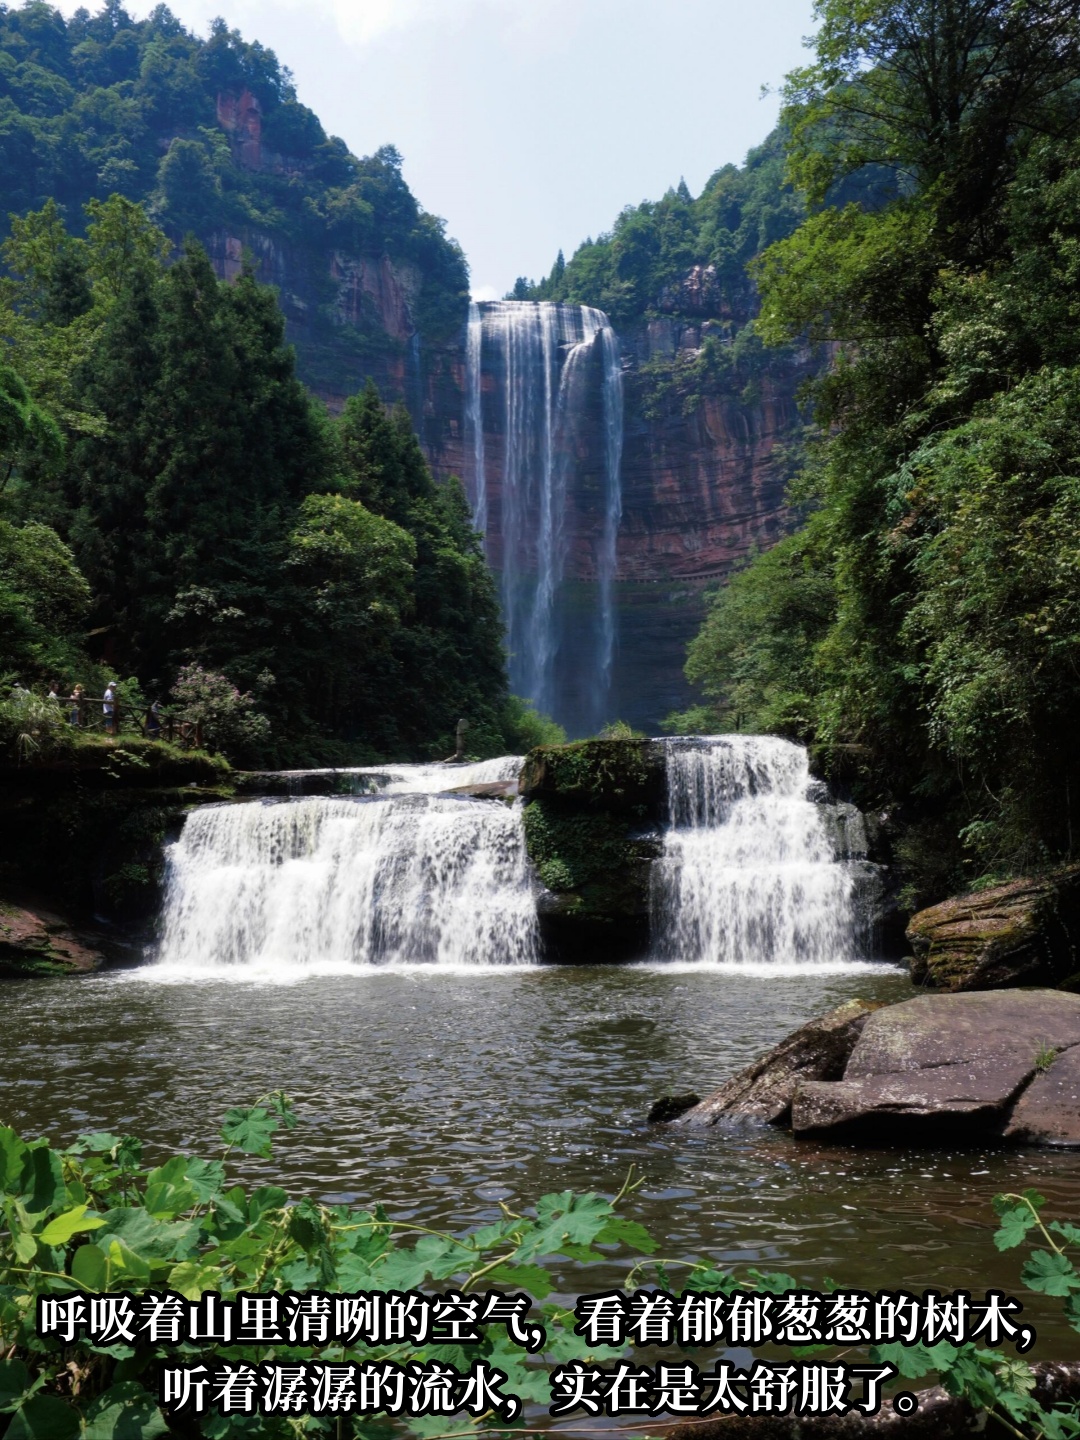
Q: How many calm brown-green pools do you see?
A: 1